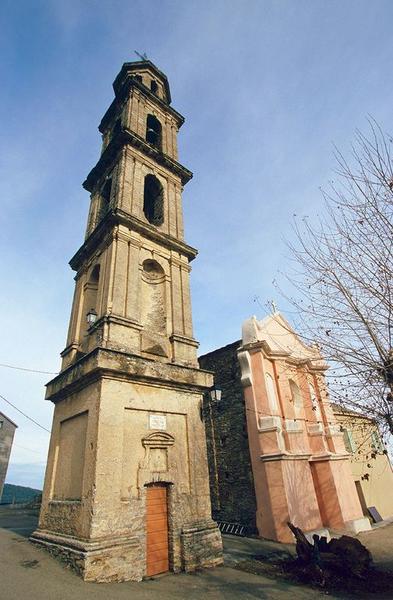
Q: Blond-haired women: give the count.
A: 0